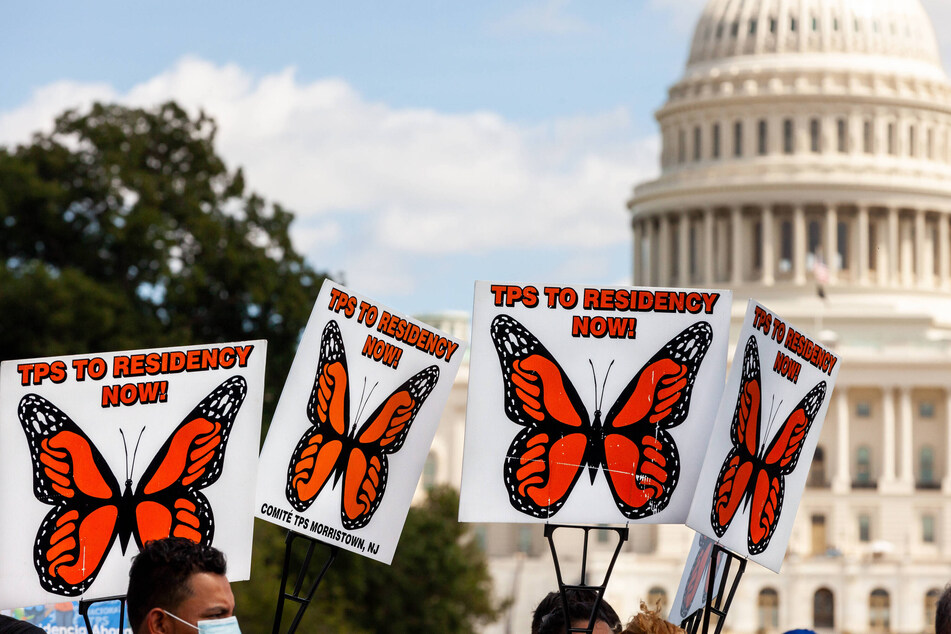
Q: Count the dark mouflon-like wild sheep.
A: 0